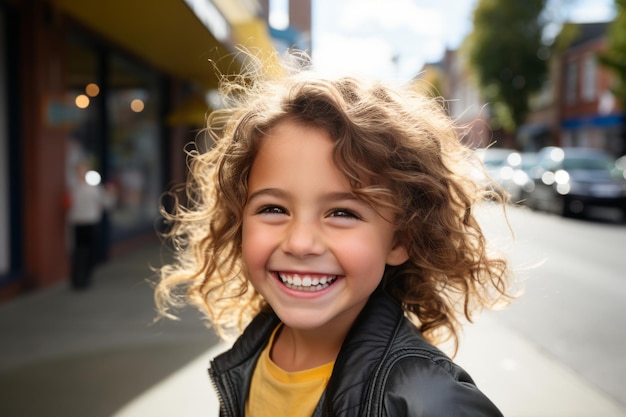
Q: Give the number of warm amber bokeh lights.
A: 3